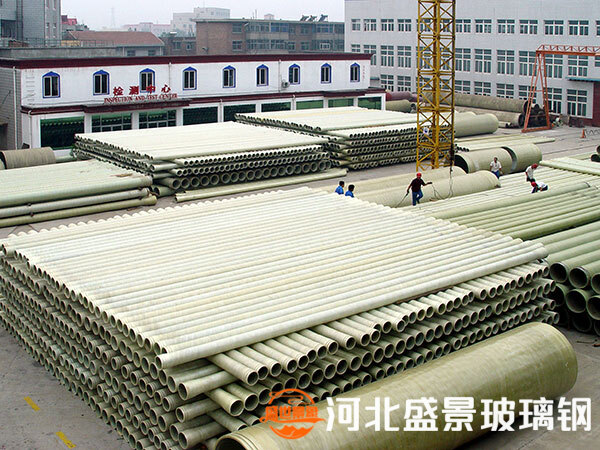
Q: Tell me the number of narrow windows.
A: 9